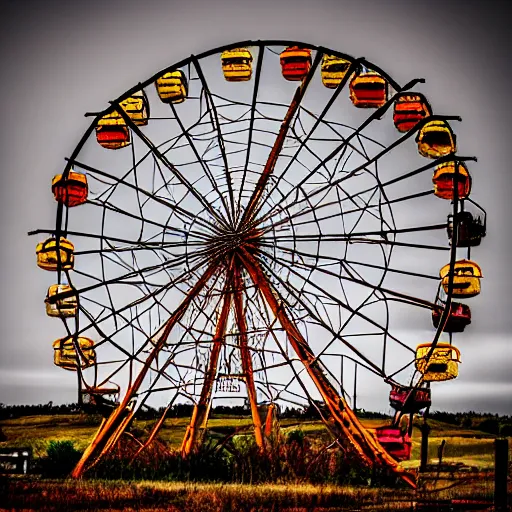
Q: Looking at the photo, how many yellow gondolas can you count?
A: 10